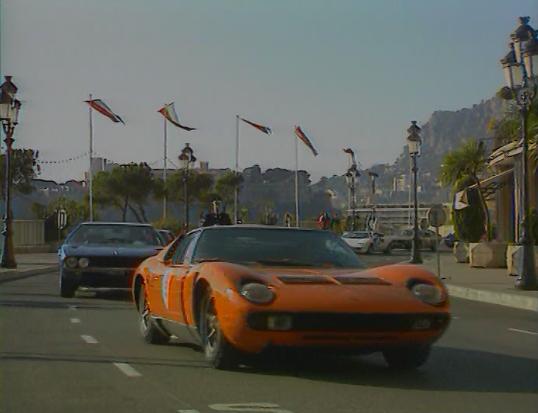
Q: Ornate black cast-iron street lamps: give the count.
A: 5